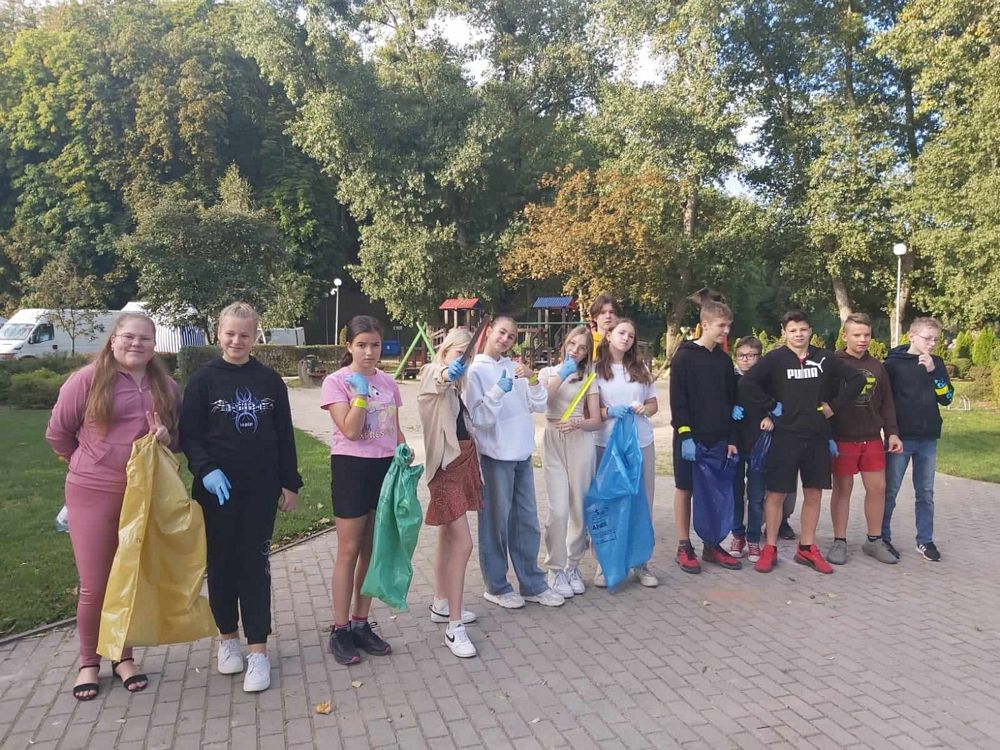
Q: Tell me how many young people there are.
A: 13